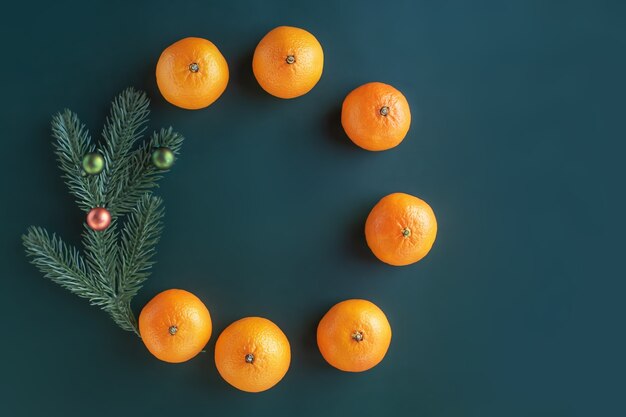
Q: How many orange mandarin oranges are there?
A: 7